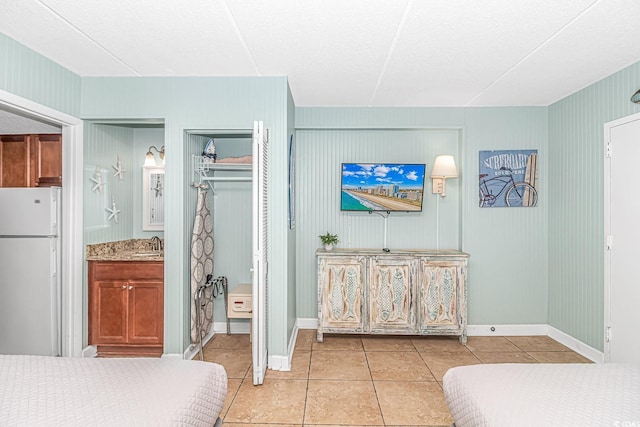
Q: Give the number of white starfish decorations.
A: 3